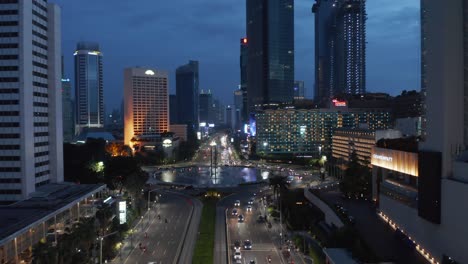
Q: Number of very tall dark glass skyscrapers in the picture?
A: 2